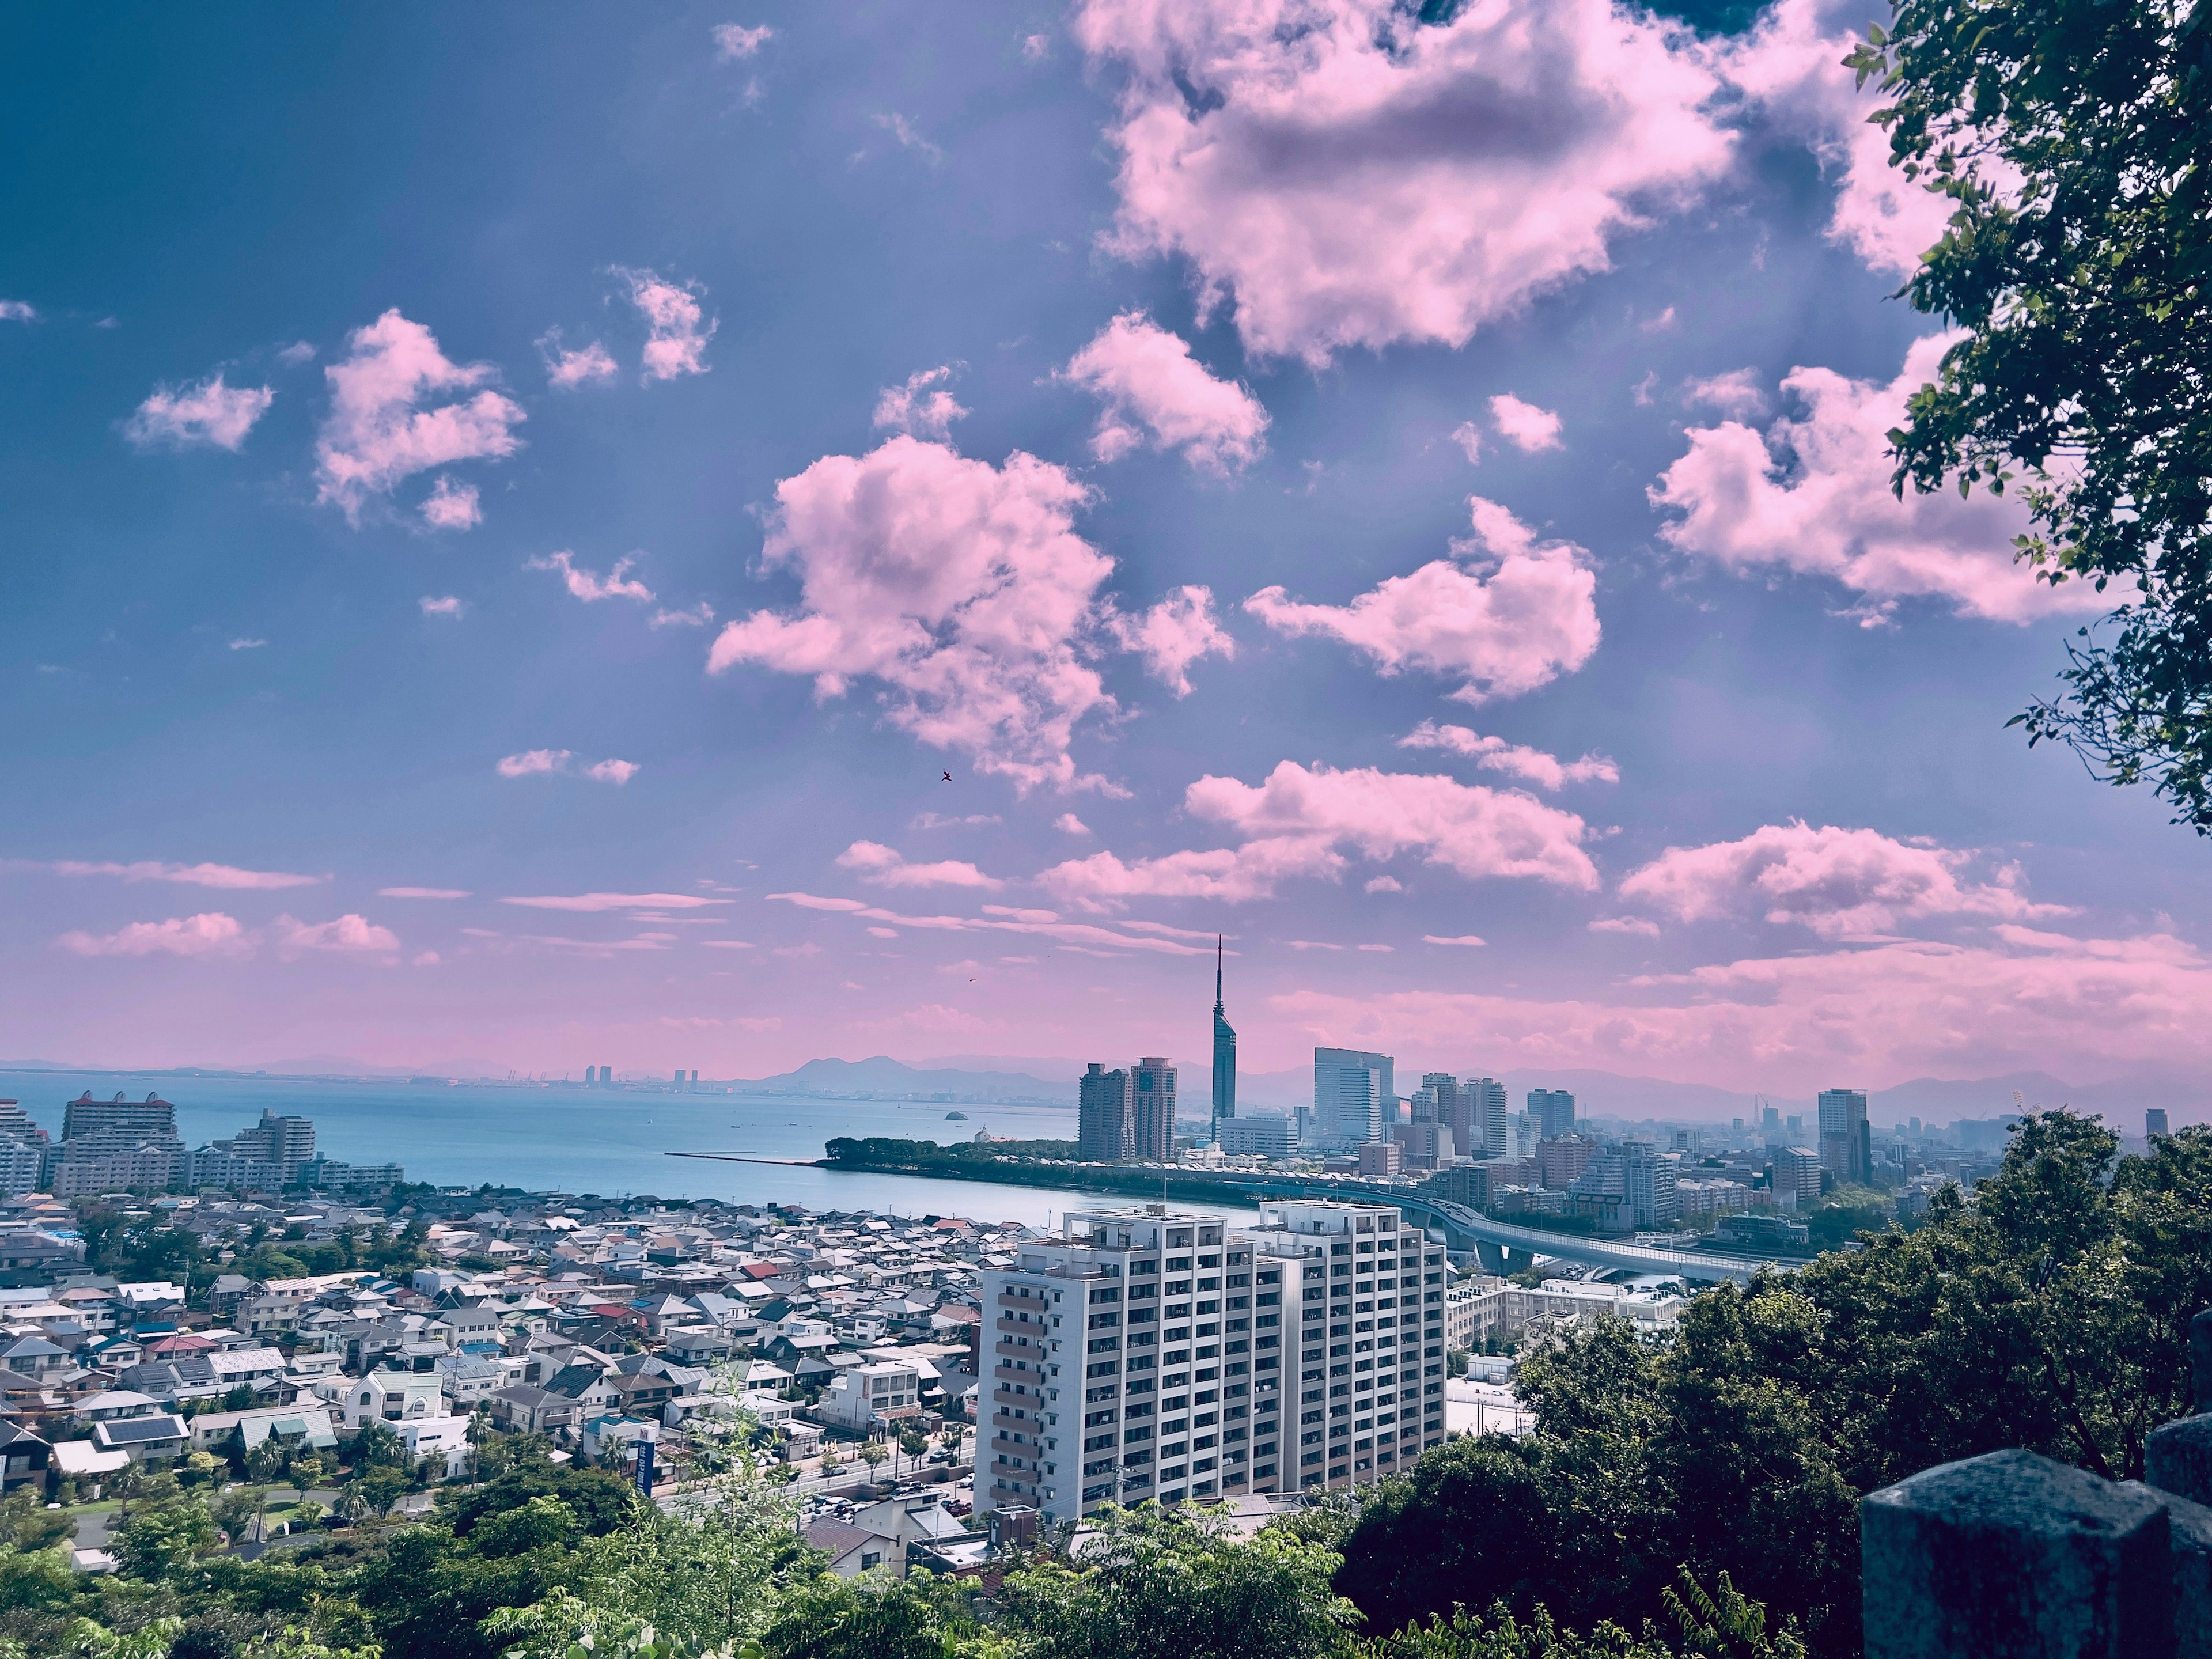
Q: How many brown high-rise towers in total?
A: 2